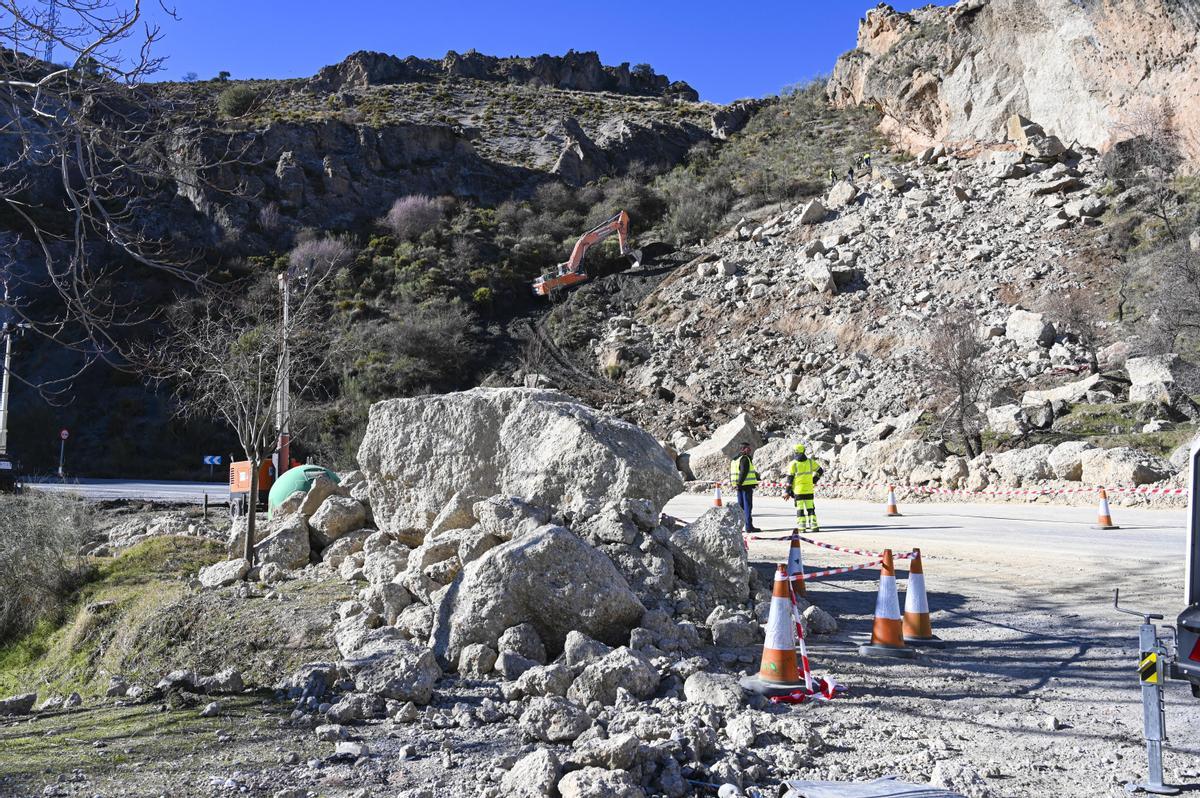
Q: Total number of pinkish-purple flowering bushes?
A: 2